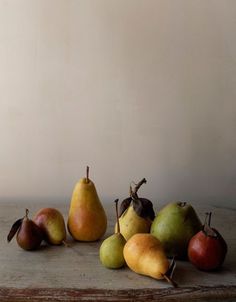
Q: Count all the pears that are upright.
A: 6